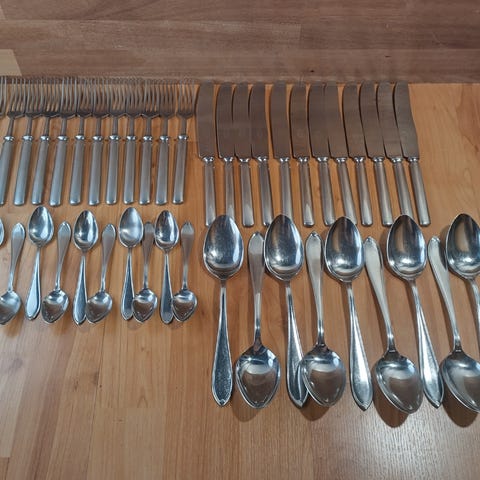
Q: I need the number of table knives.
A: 12